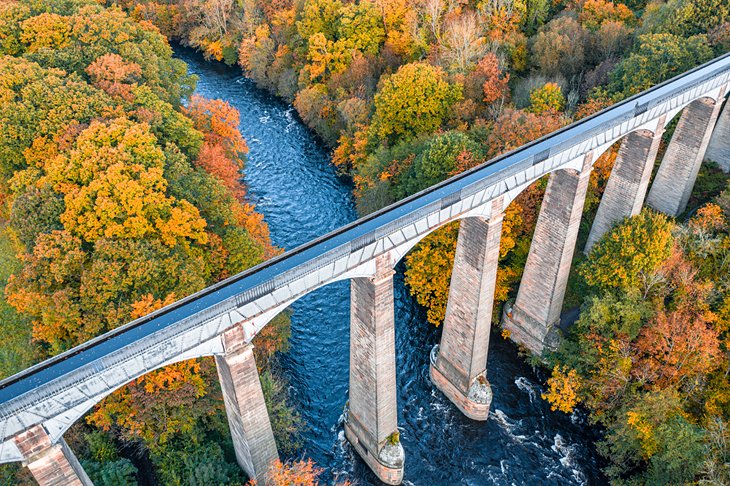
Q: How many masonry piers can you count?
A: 8